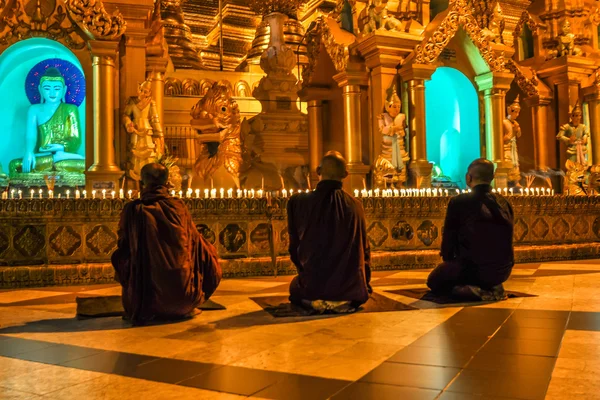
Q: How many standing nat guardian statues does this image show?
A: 4